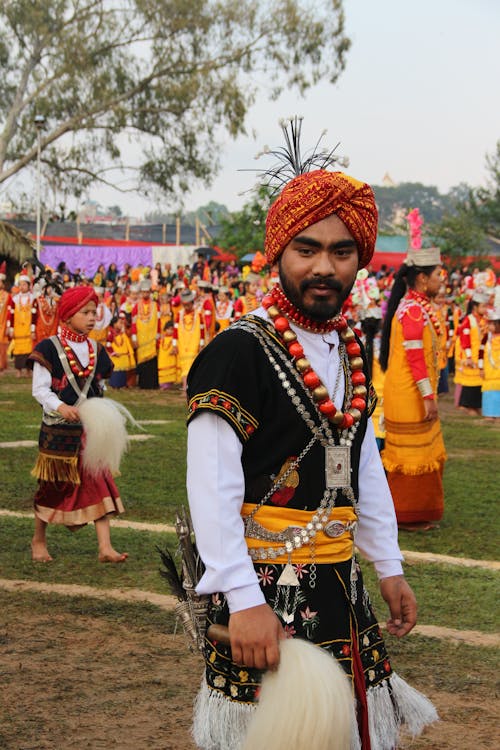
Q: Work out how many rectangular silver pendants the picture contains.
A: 1